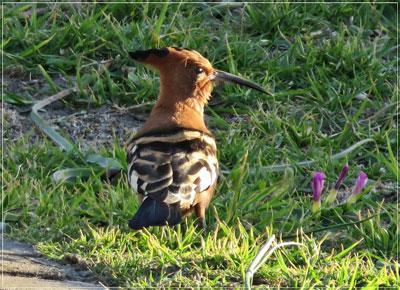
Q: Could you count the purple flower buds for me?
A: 3